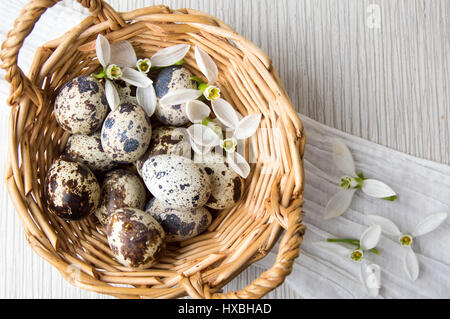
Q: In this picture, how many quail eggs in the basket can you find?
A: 12